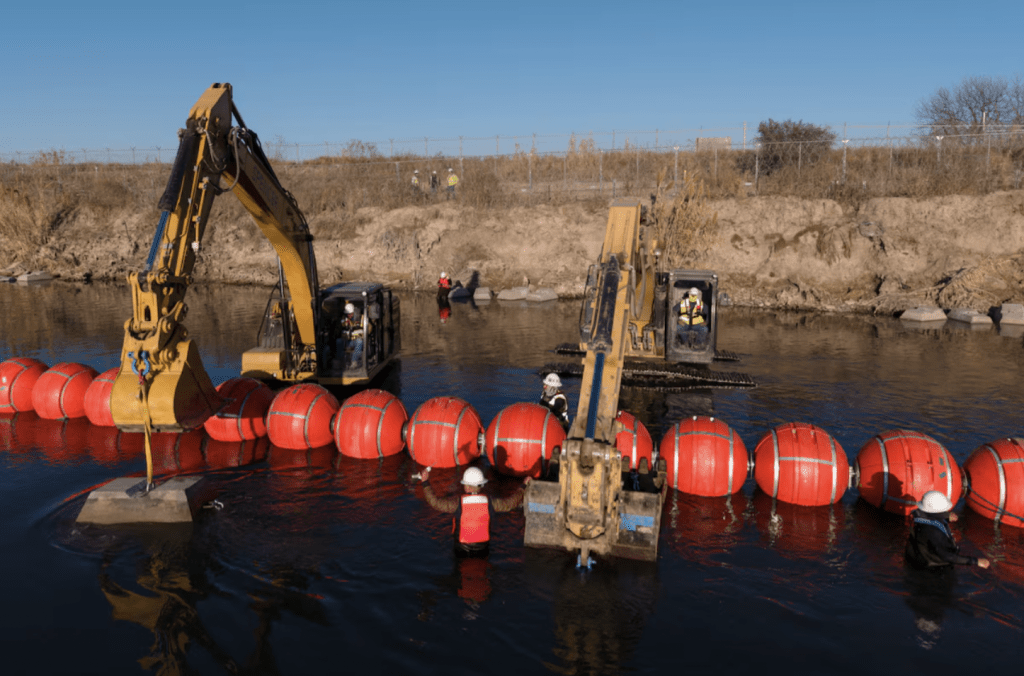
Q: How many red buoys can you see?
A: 13